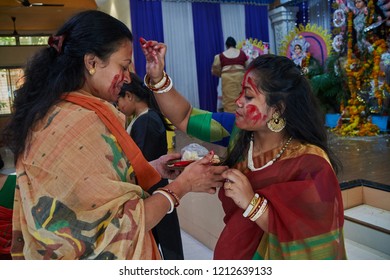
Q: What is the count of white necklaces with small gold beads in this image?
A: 1